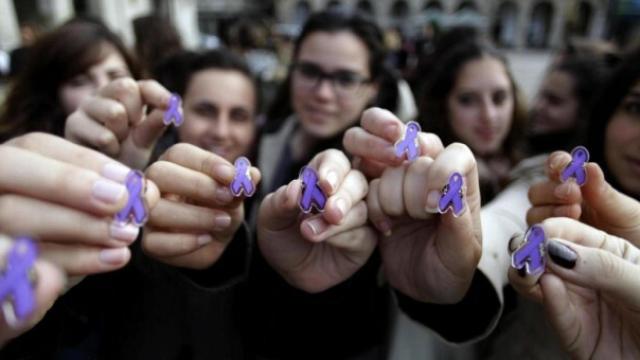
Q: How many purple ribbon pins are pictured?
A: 9